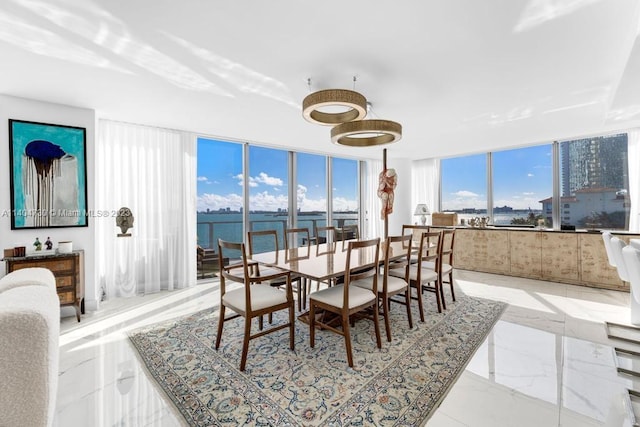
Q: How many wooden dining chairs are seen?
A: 10